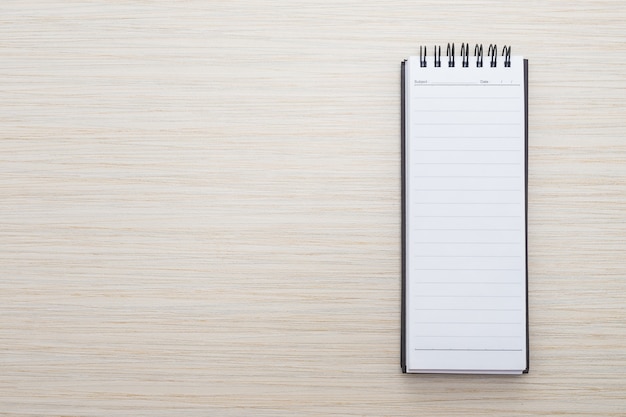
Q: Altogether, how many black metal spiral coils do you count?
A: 7